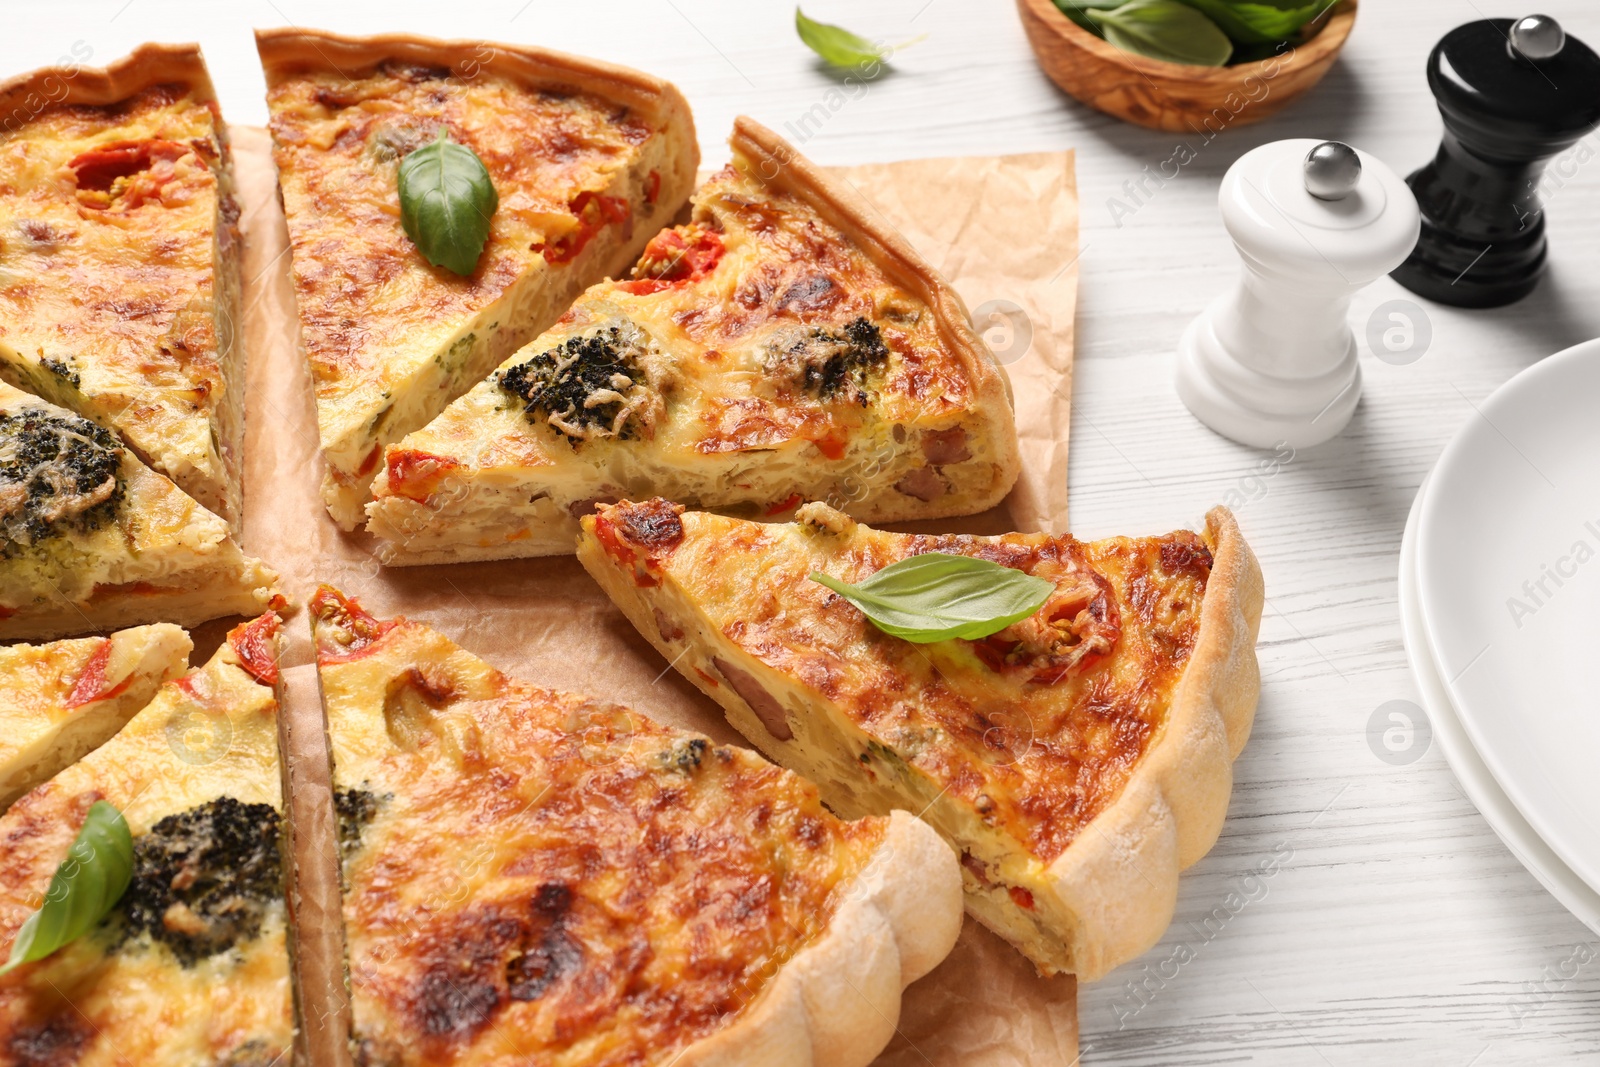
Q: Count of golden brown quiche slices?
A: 8